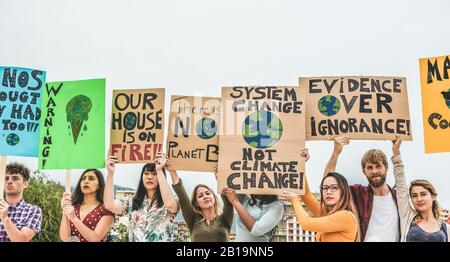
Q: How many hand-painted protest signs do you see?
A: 7